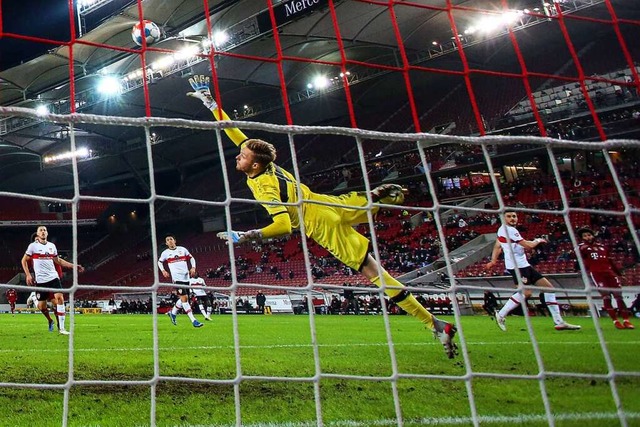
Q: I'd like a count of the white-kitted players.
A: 4